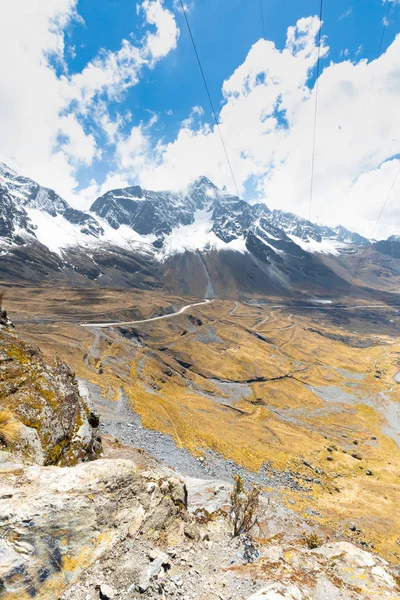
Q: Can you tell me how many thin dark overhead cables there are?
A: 5